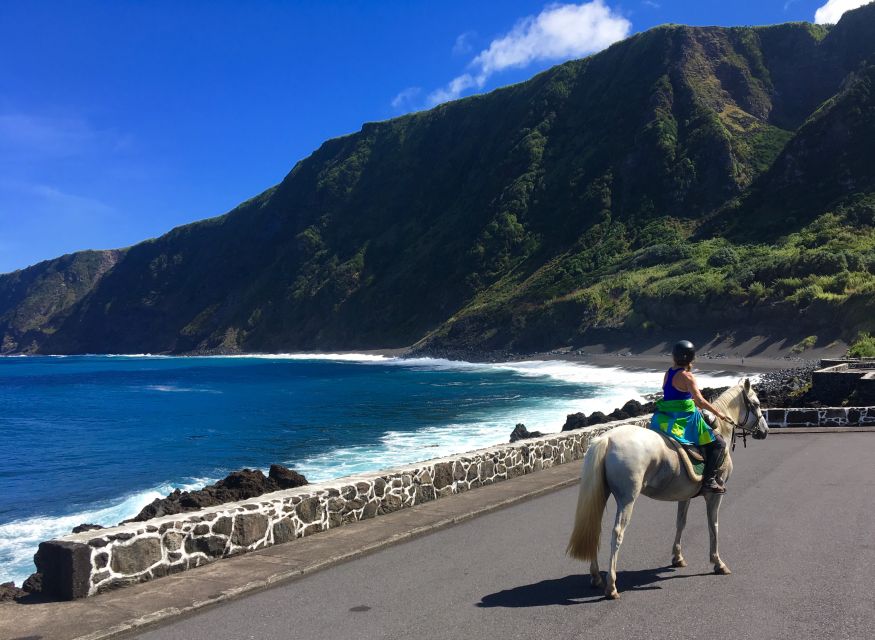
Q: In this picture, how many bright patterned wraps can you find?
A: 1